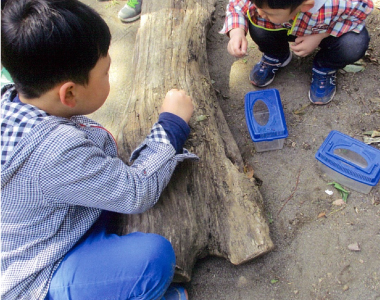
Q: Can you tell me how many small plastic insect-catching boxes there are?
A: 2